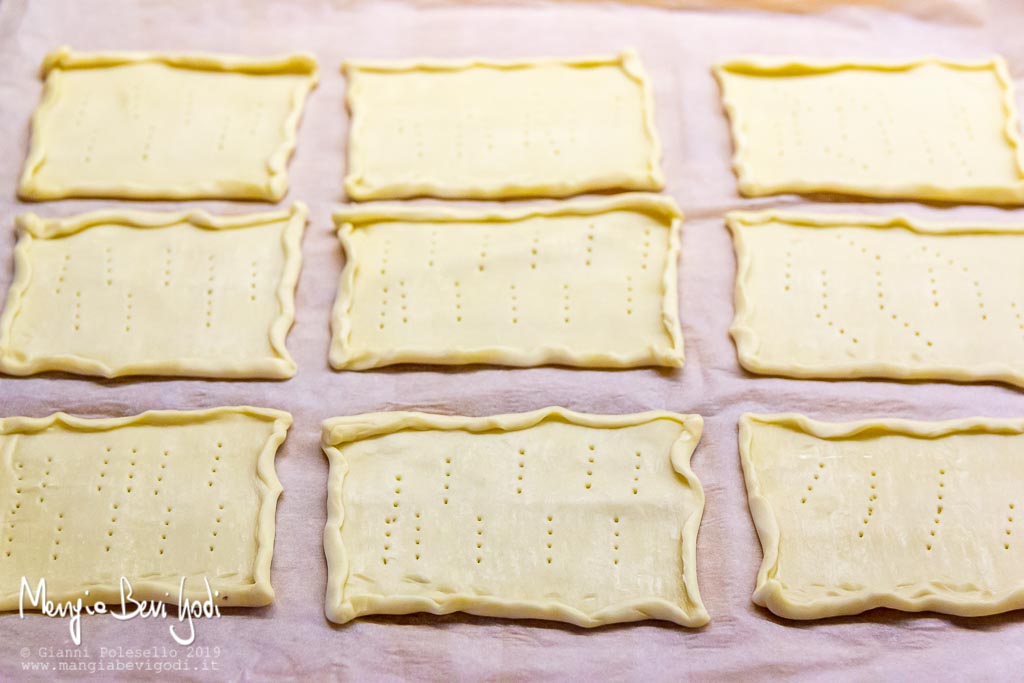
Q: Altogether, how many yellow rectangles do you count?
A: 9